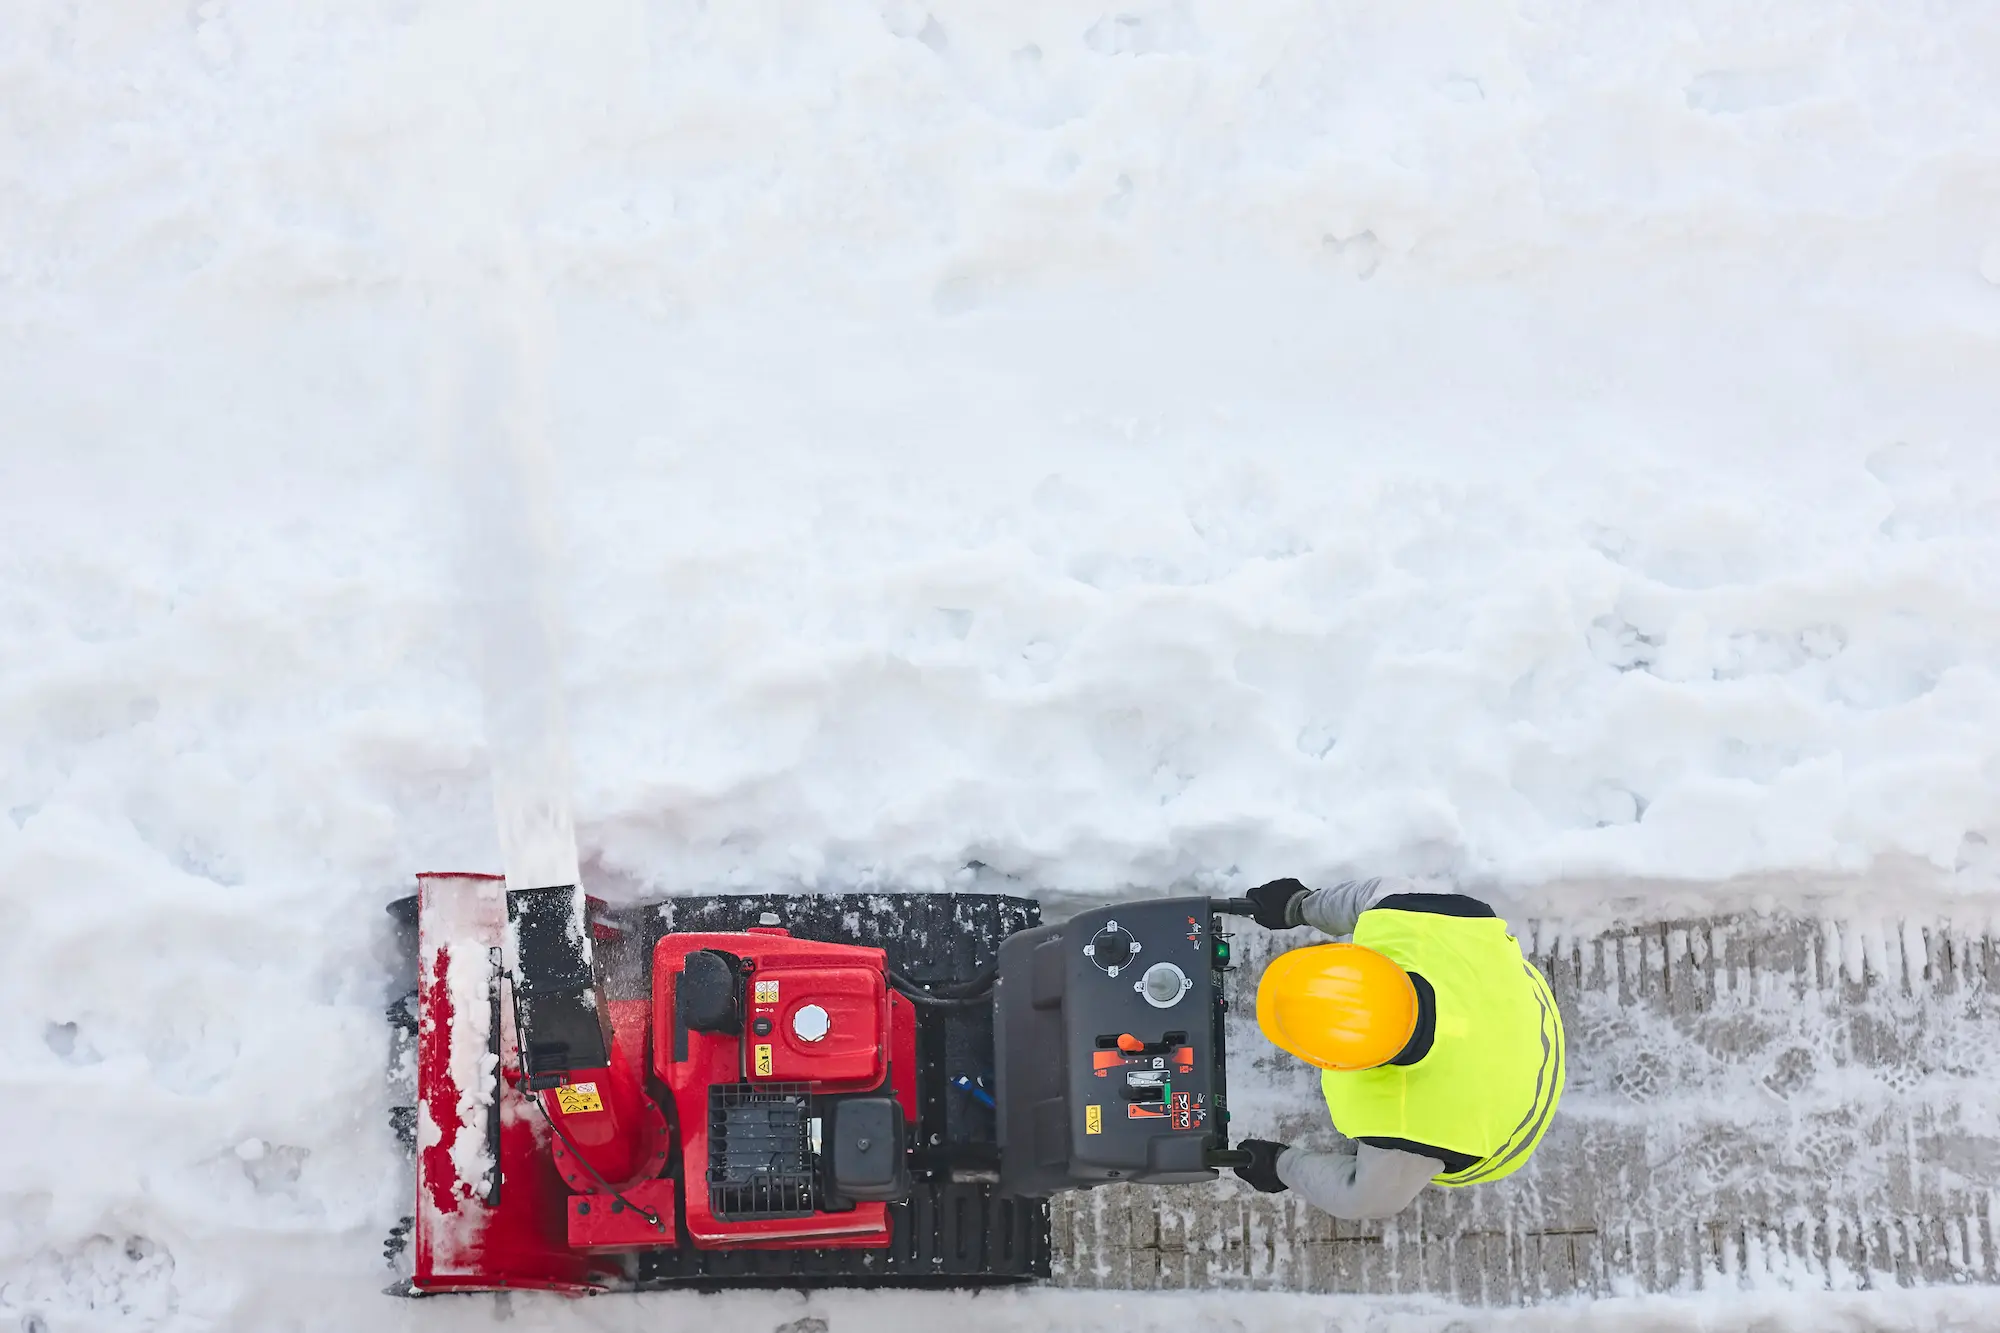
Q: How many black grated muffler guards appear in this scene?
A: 1